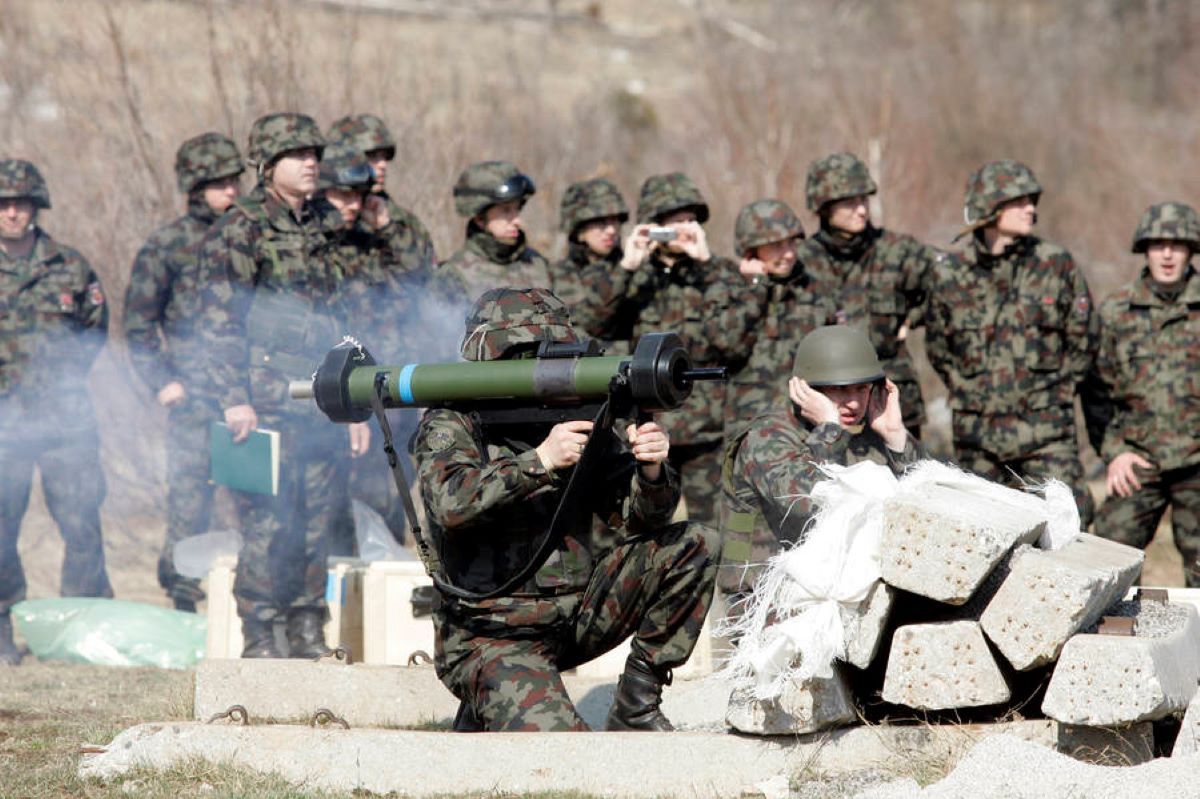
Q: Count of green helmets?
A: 1